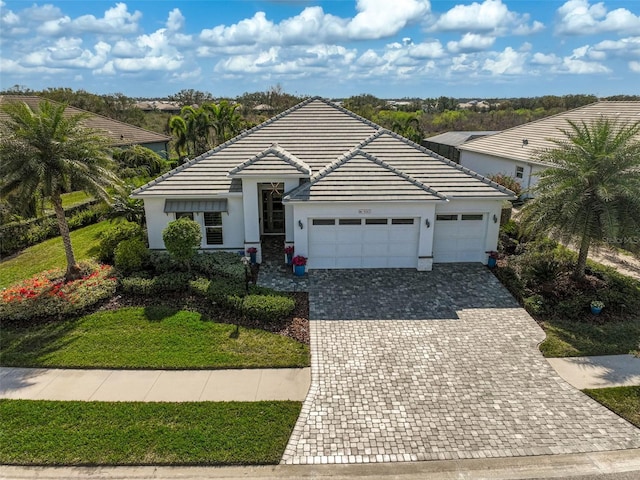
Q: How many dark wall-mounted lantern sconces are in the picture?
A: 3